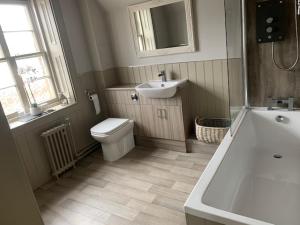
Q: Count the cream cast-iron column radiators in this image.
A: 1